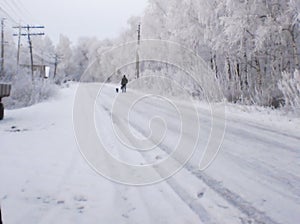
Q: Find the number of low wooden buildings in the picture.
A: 1